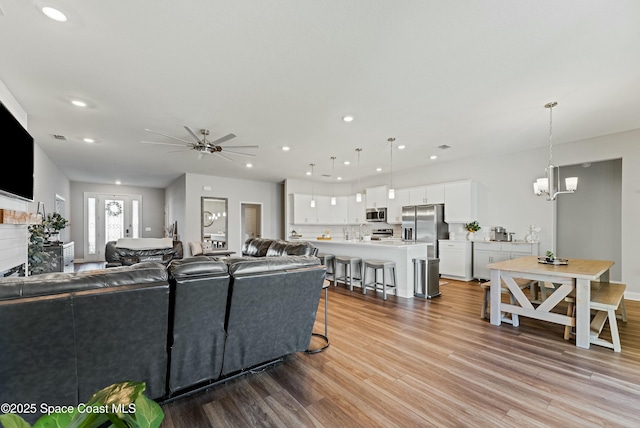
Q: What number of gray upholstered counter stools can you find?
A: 3